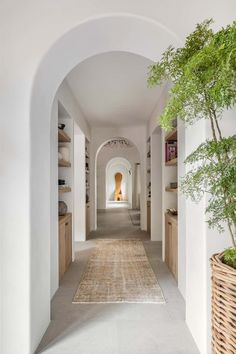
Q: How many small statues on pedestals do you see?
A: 0